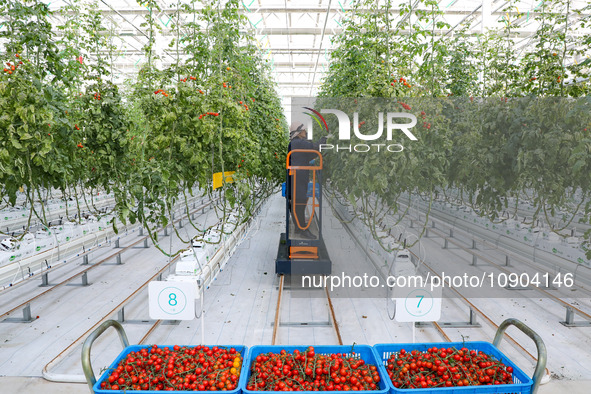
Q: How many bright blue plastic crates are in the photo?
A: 3